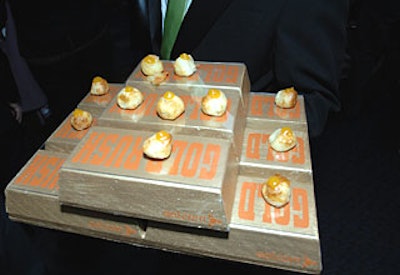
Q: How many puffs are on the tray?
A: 11